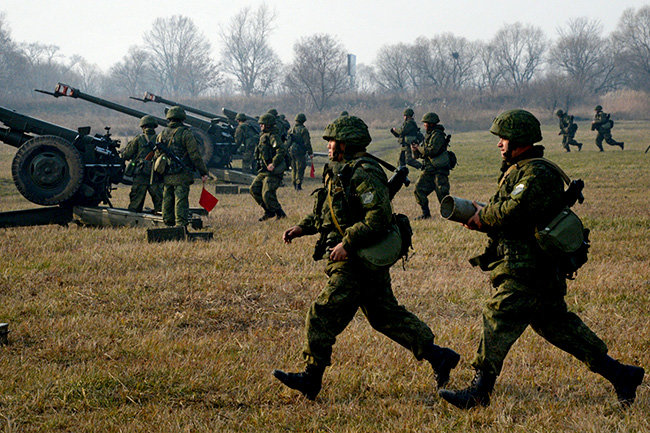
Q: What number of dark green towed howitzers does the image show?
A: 3